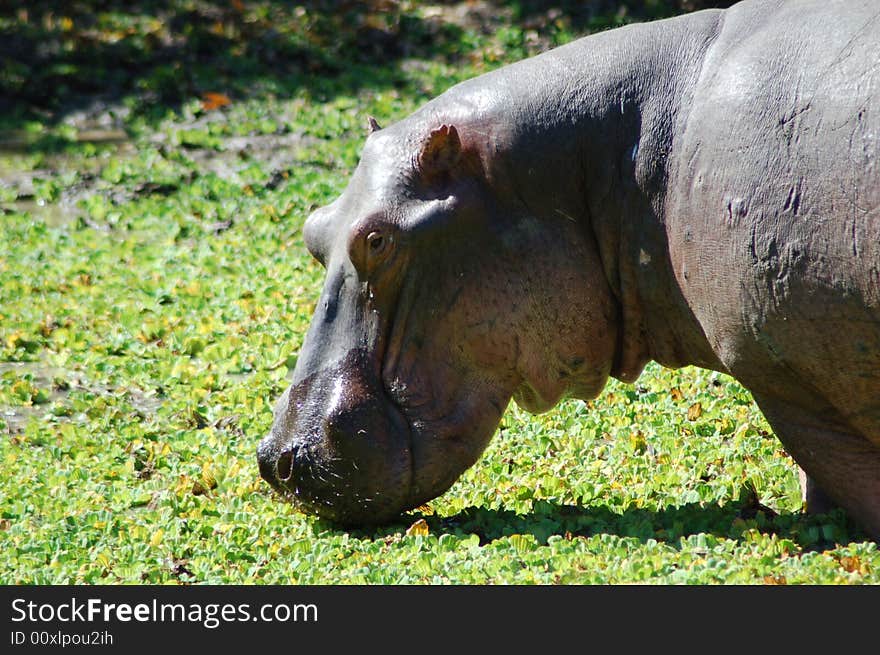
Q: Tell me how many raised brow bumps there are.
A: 2